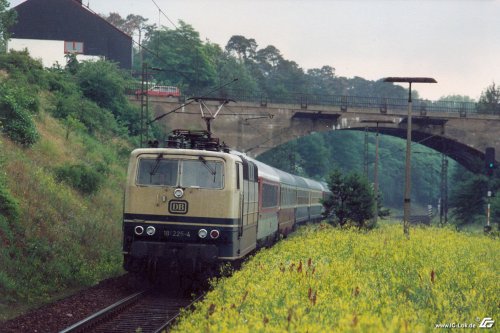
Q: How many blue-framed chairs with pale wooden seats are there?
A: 0